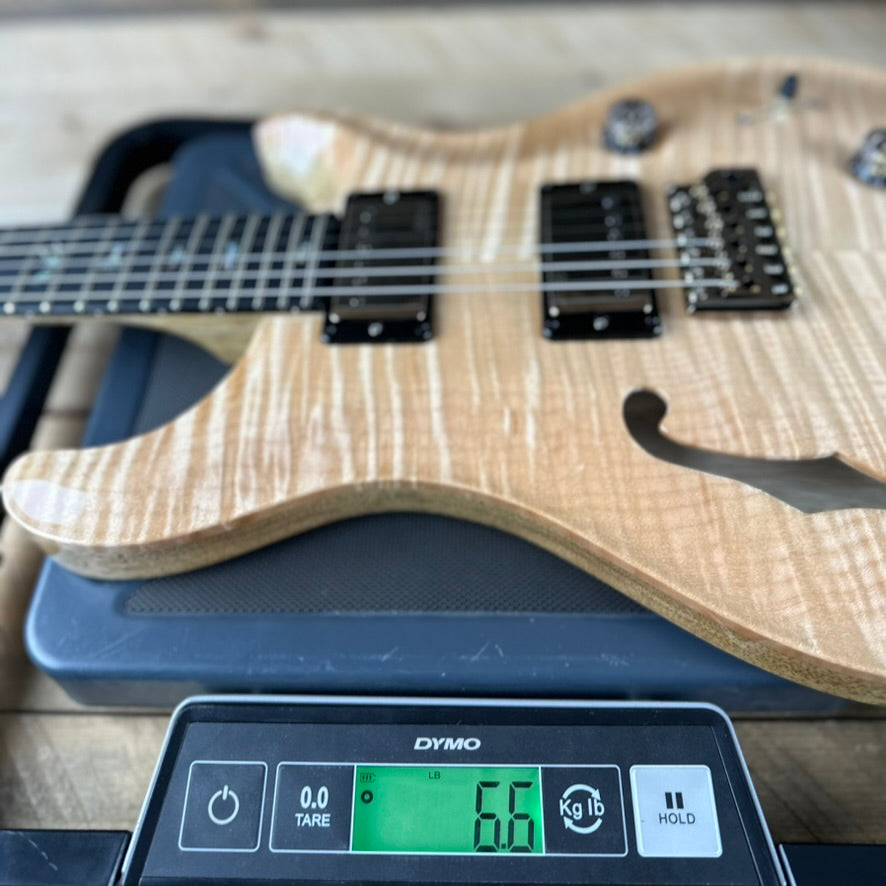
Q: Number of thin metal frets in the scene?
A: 11